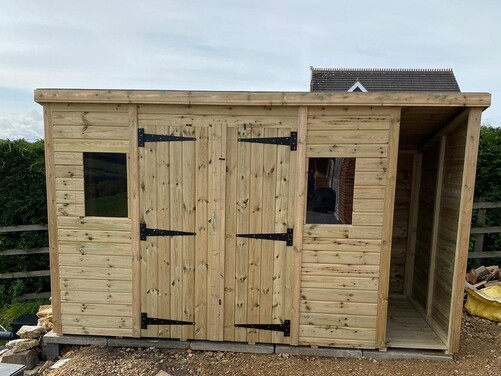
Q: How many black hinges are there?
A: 6